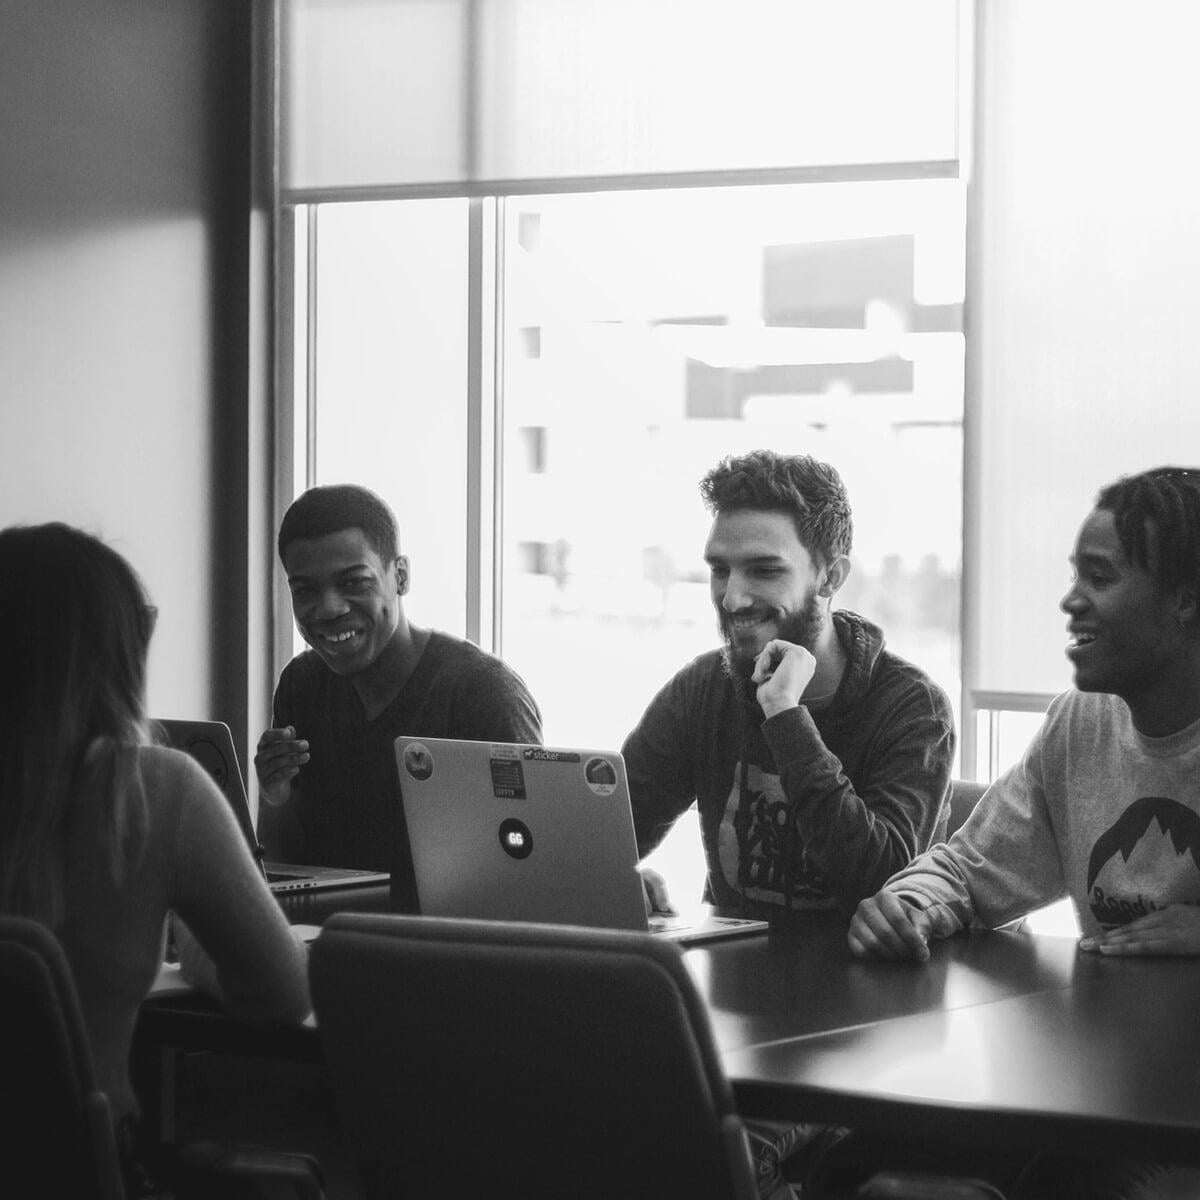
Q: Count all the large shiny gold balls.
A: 0